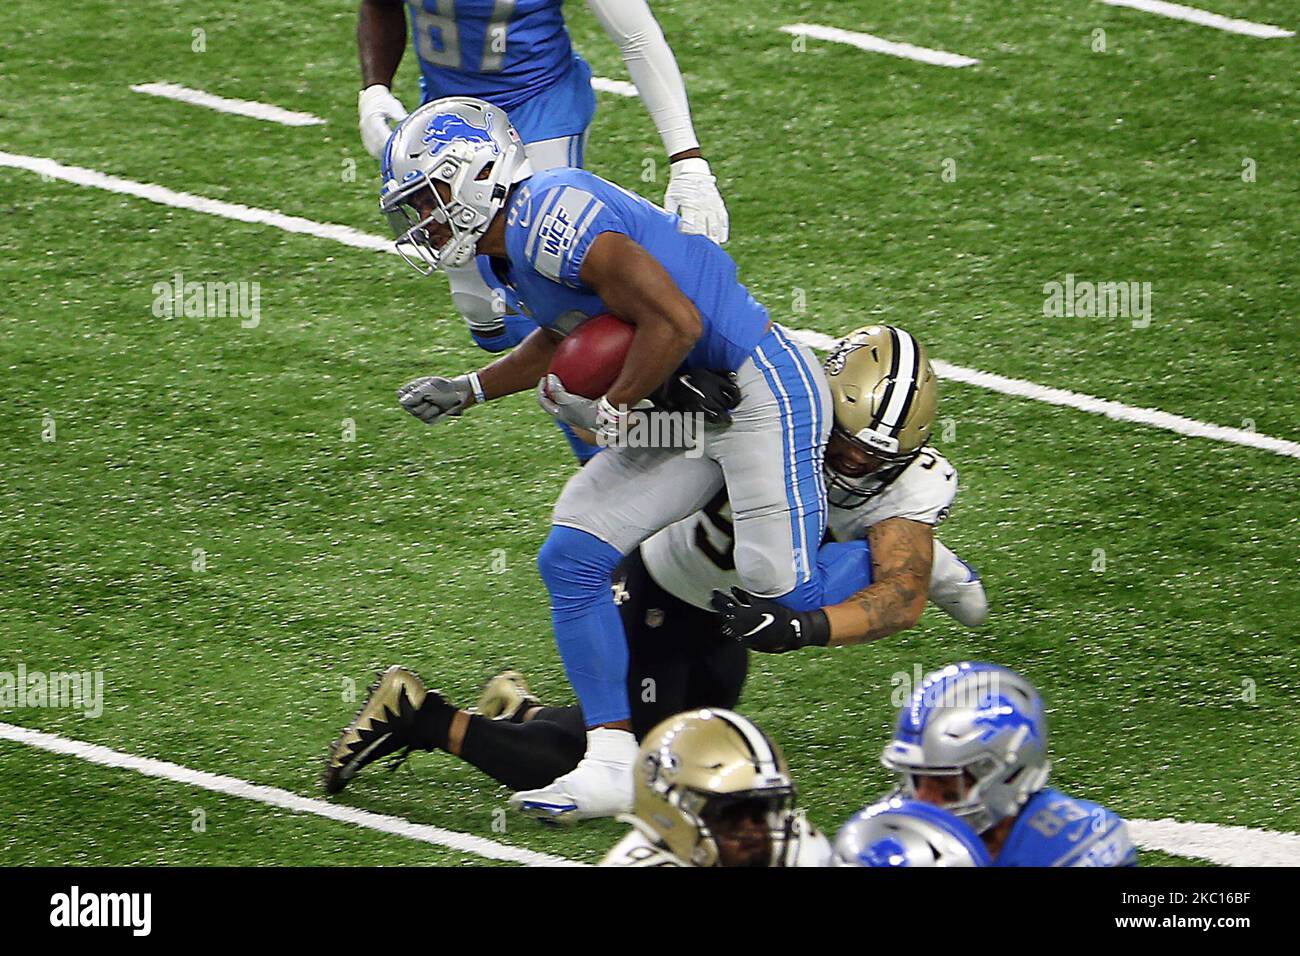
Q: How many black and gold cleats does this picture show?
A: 2